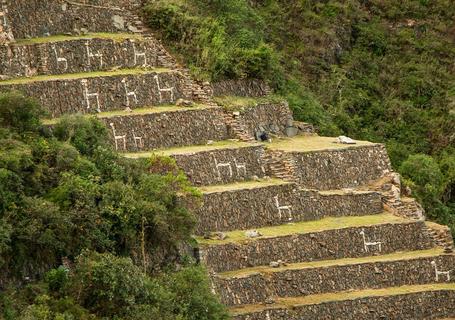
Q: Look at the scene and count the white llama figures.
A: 13